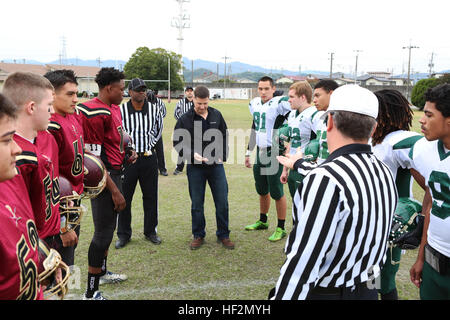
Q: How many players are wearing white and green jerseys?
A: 5